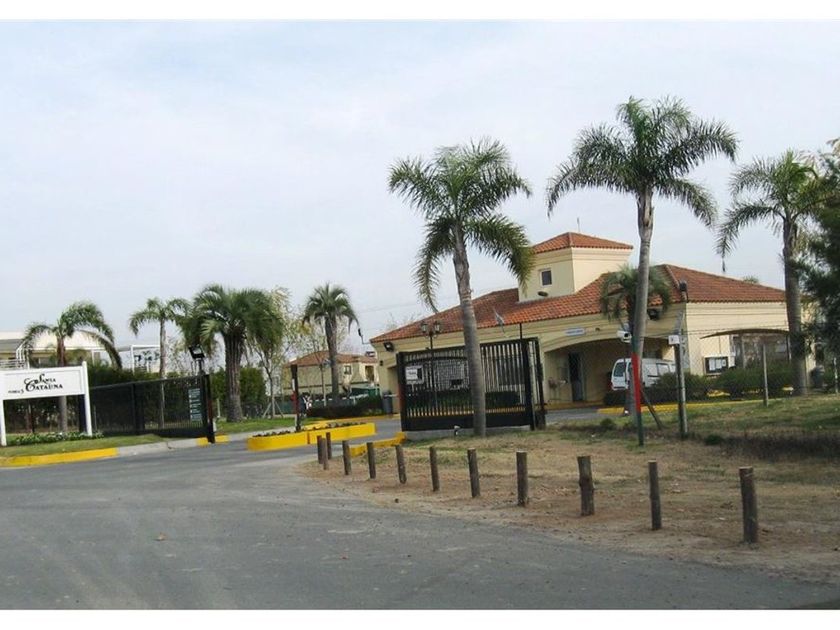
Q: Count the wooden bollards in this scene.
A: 12